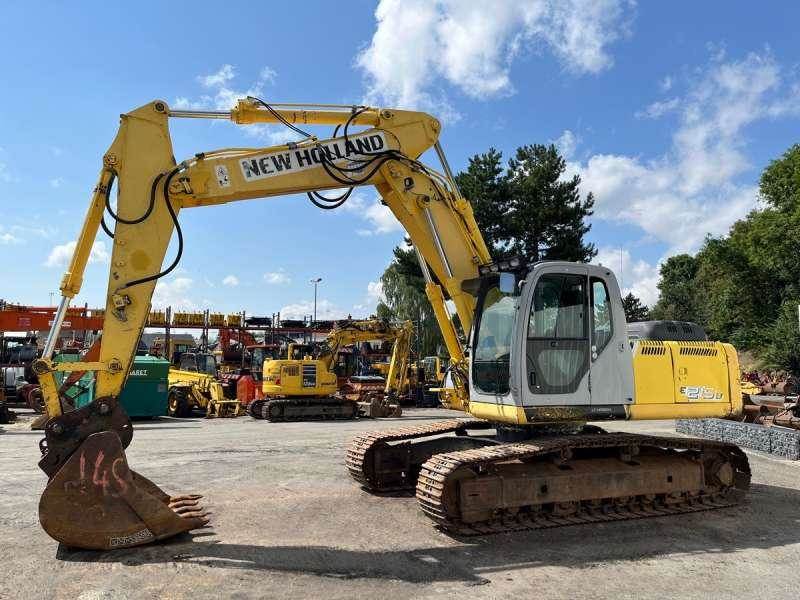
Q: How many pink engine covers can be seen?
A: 0